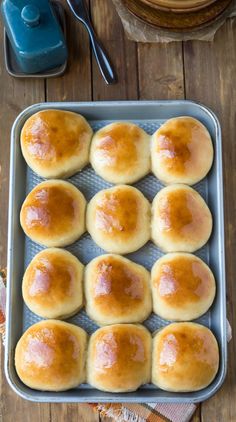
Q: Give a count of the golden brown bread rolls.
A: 12